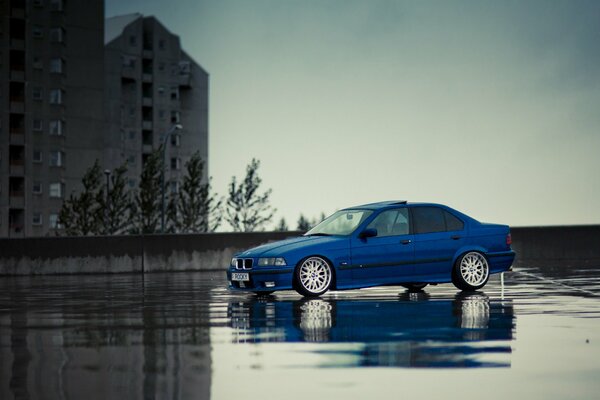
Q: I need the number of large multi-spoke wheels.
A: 2